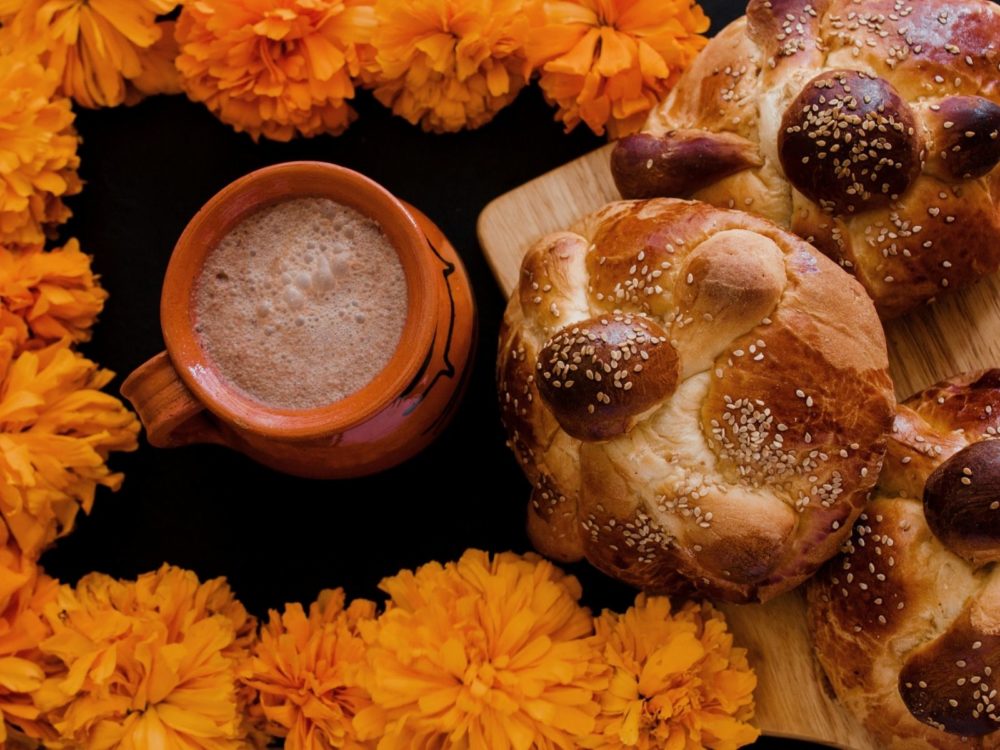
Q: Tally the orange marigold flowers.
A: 12